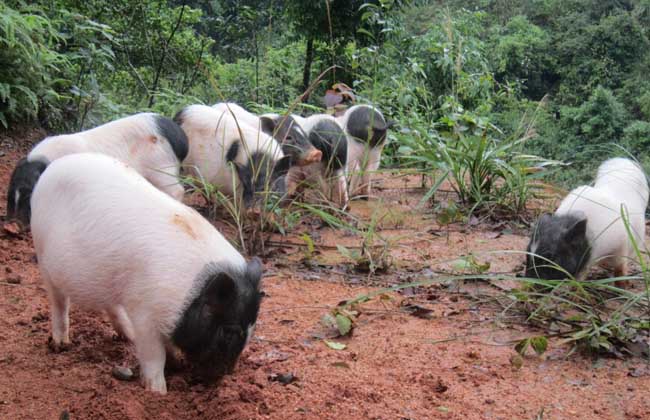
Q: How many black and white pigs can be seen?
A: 7